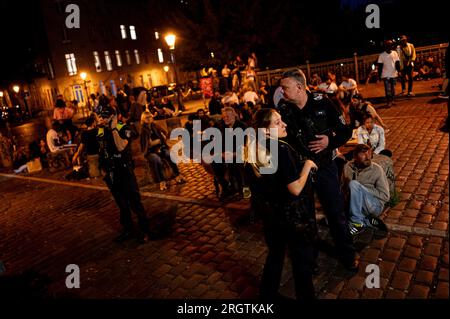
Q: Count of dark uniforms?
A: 3